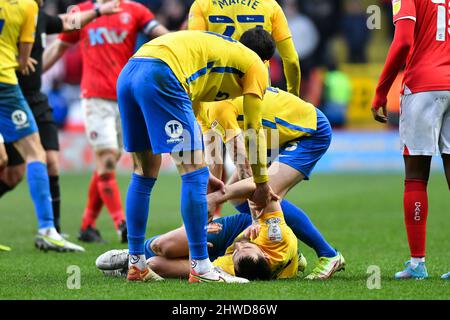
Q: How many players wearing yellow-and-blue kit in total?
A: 5